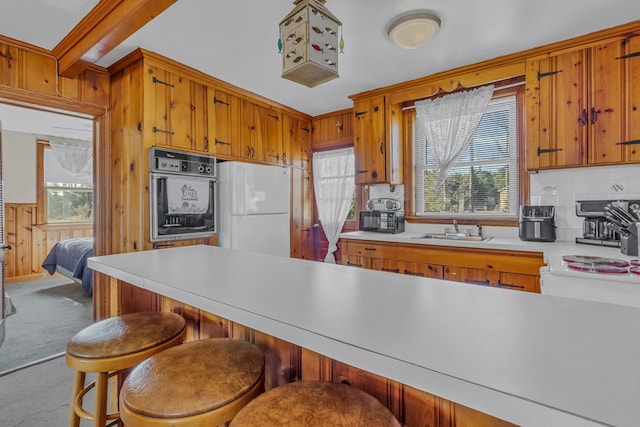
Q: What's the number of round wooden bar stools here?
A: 3